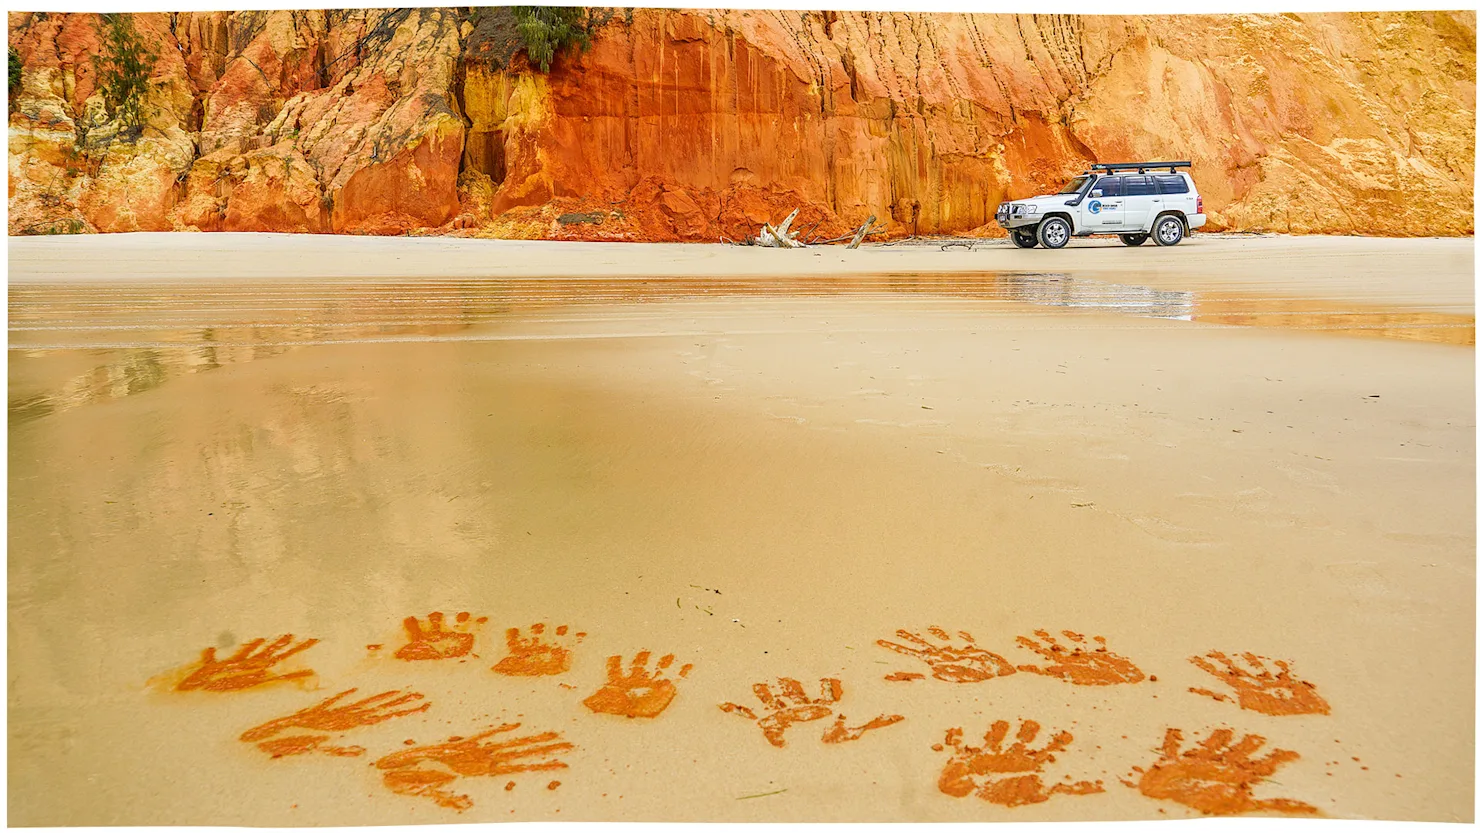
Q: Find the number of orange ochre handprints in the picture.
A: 12